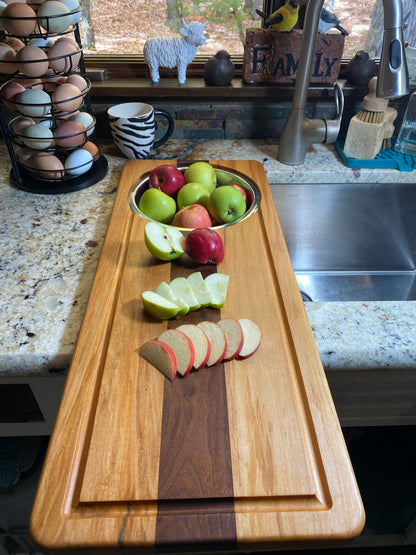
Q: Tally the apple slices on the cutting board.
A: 11